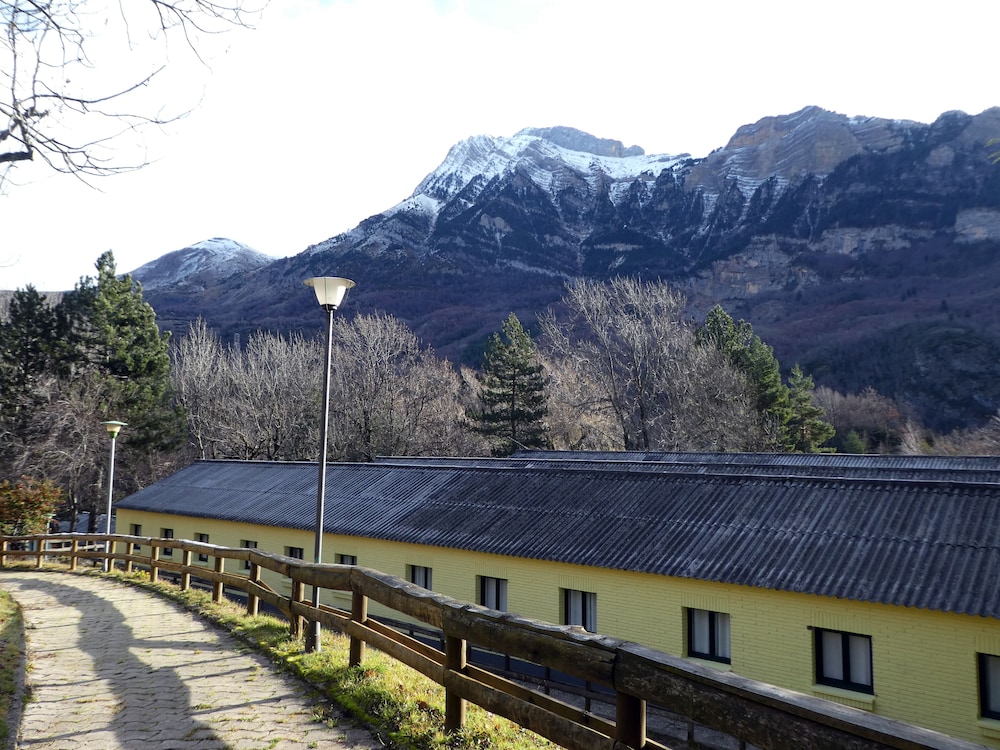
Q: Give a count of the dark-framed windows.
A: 12